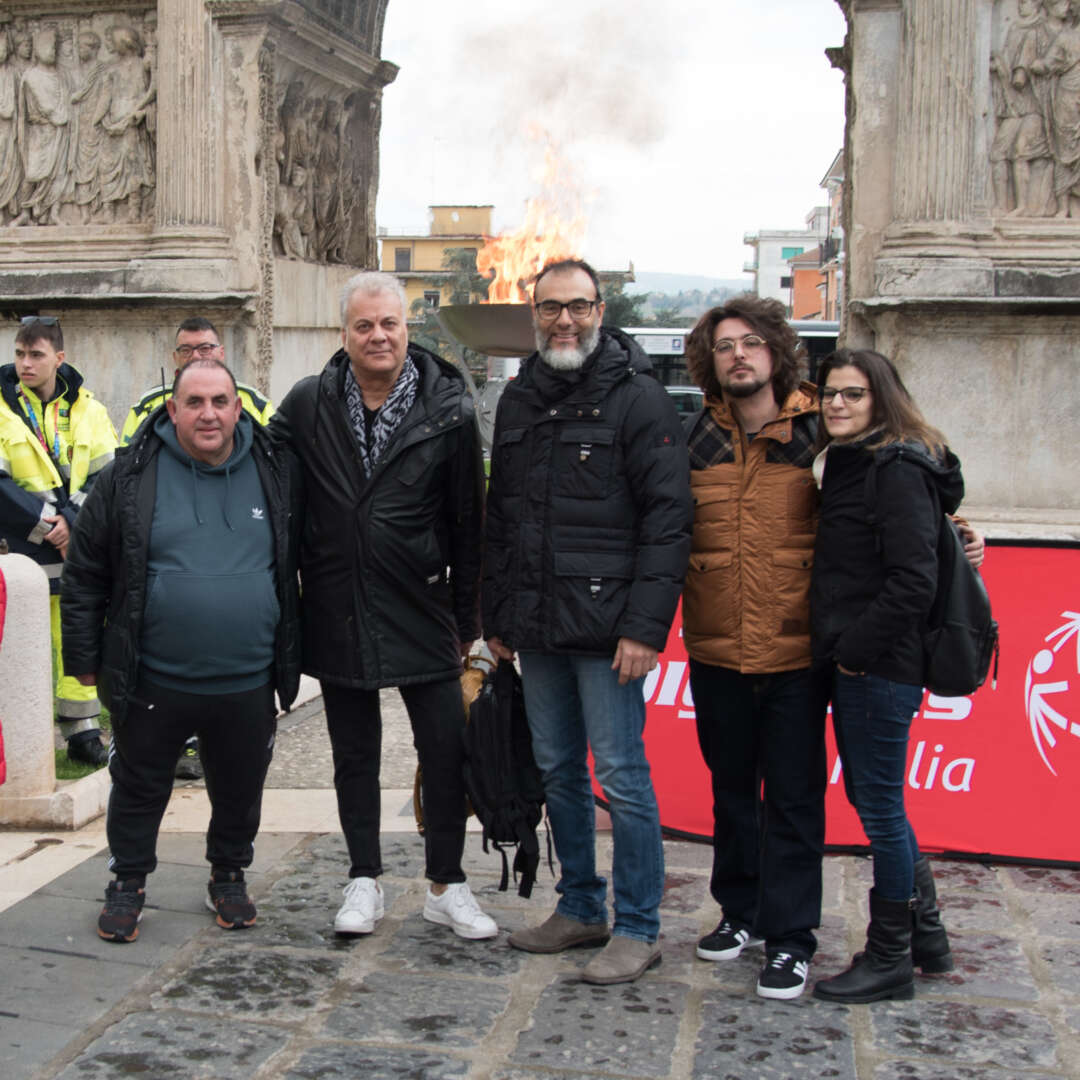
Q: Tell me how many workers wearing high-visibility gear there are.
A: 2